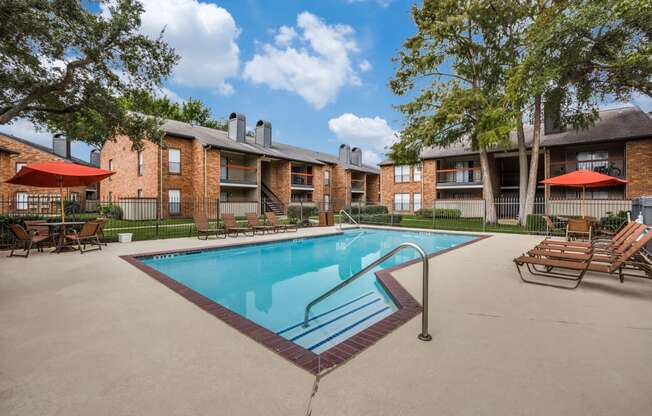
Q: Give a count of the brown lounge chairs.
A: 8